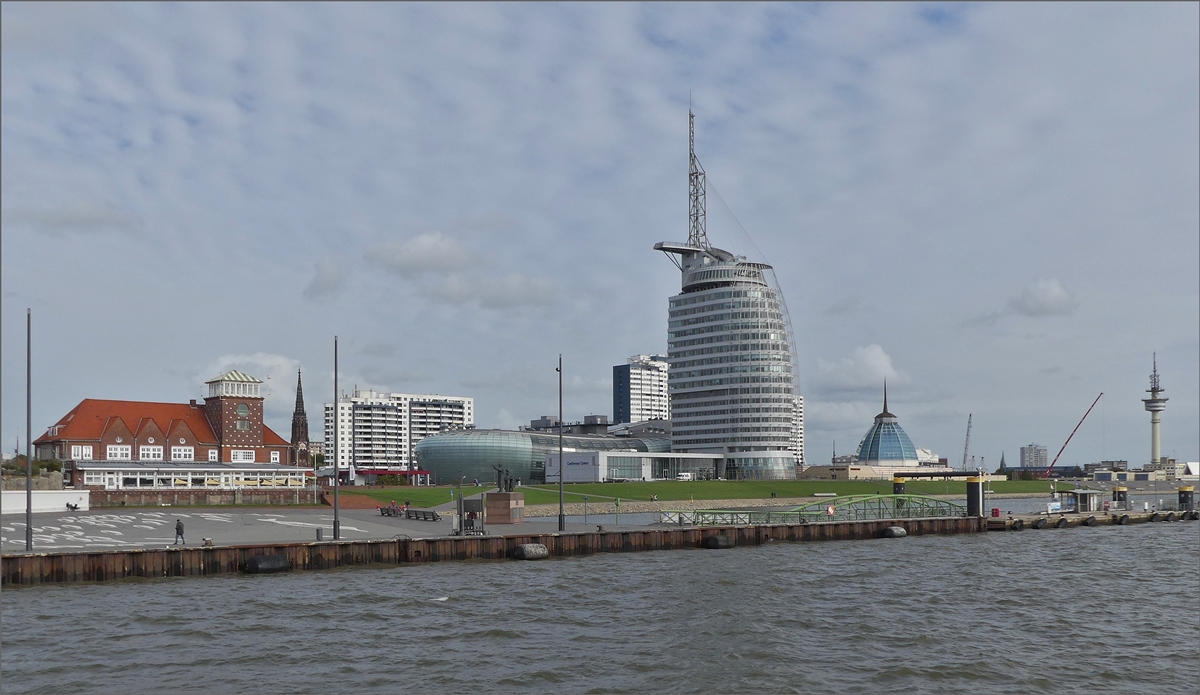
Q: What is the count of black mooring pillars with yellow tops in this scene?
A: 4